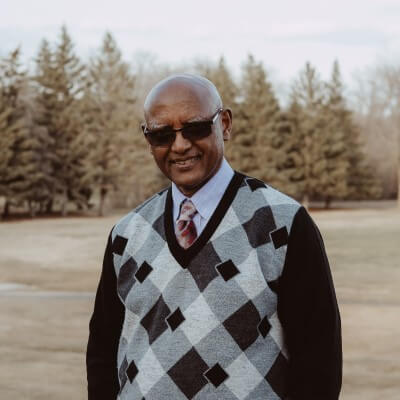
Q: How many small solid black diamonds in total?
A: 9